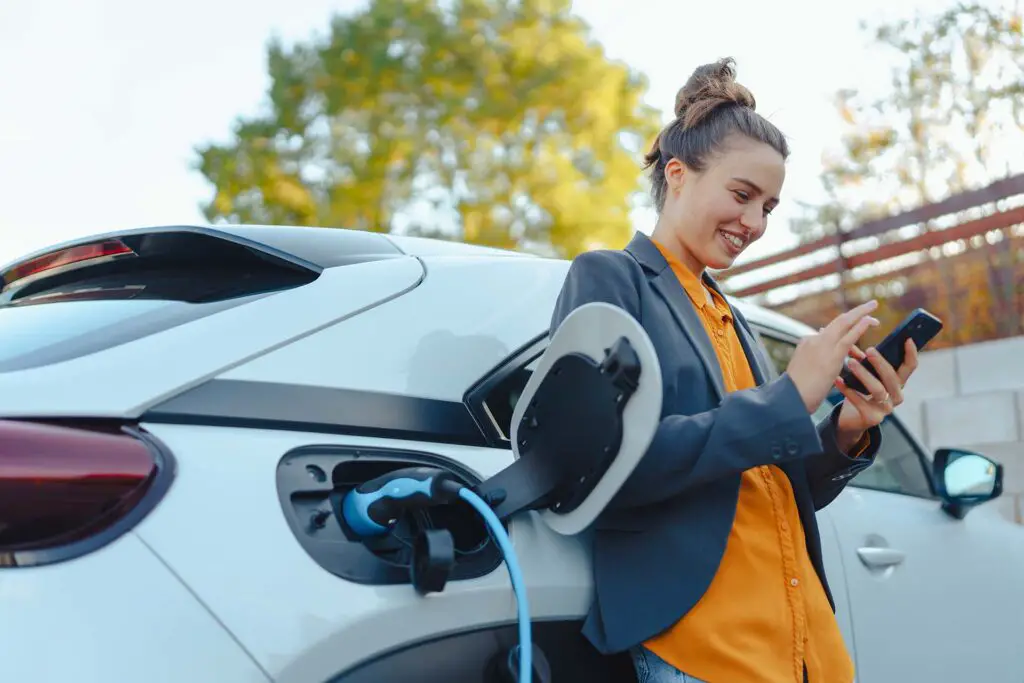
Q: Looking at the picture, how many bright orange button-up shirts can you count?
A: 1